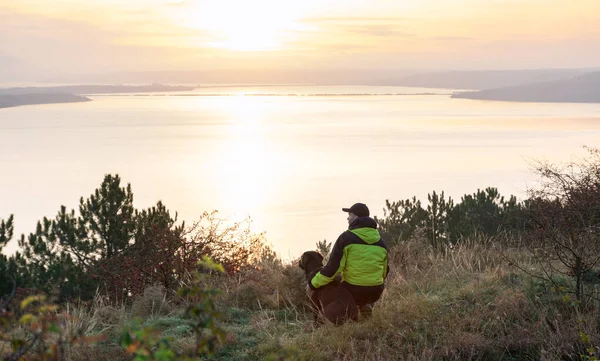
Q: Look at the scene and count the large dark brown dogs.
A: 1